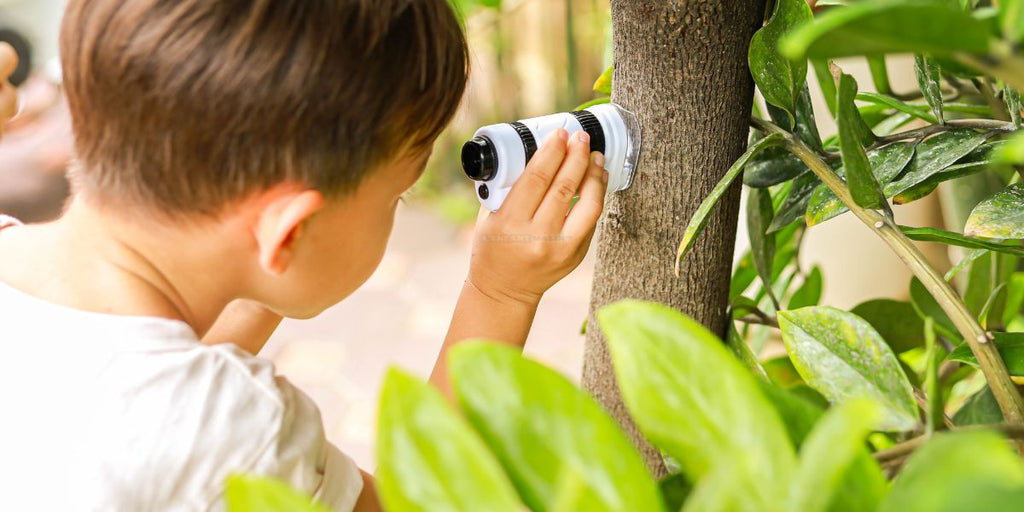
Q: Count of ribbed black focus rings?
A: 2